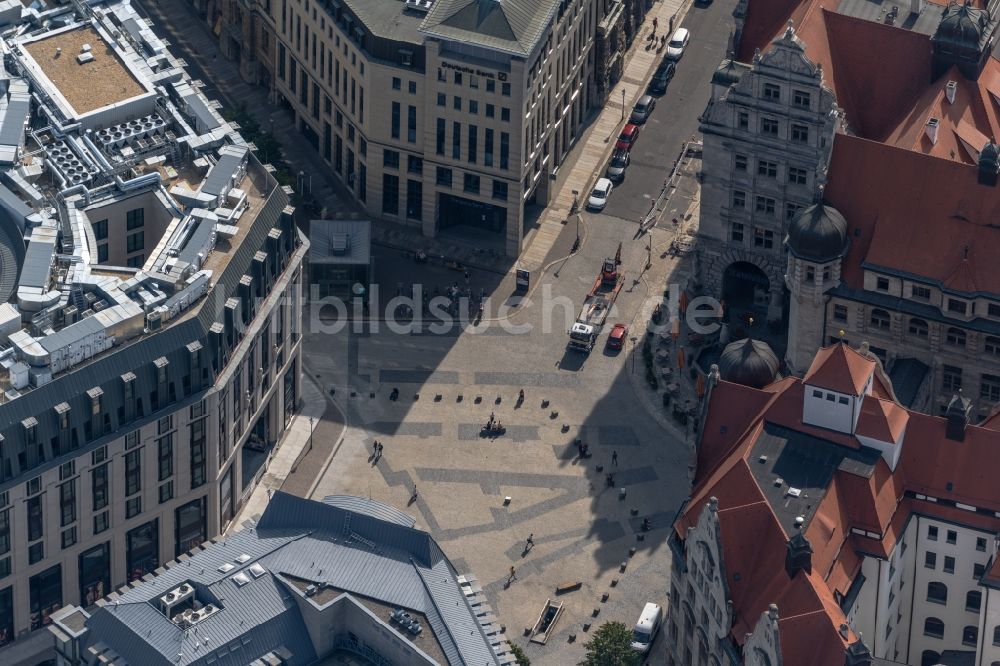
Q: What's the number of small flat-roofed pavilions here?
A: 1